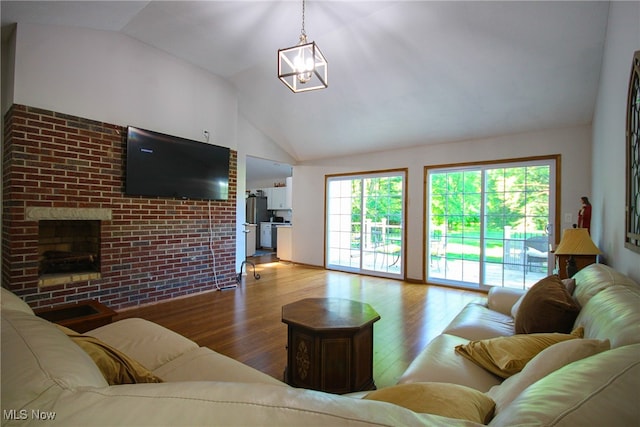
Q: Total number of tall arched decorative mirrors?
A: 1